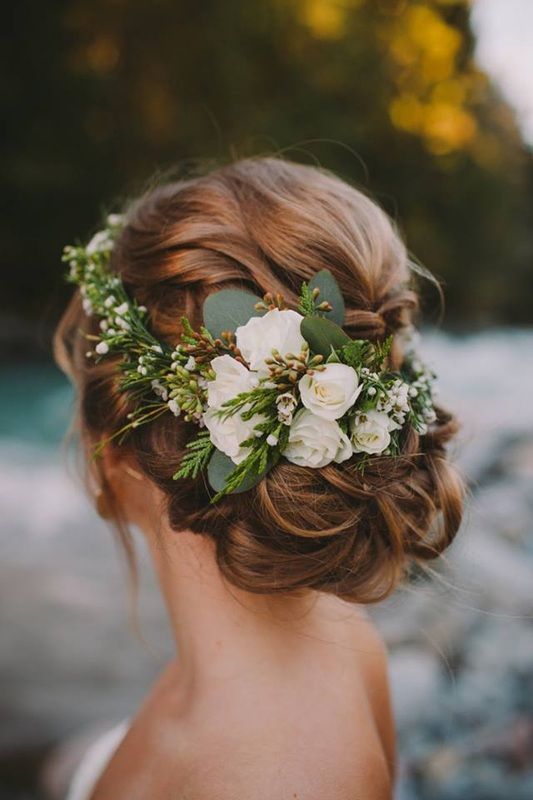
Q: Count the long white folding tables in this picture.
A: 0